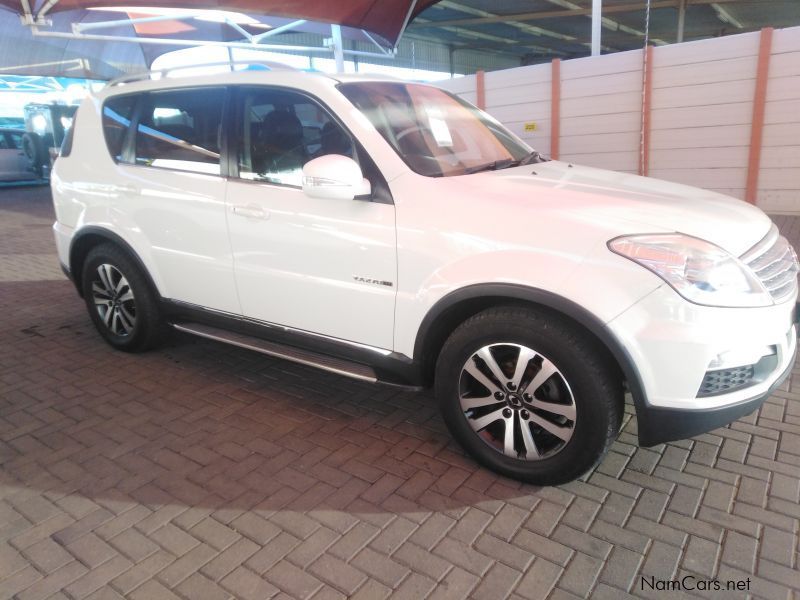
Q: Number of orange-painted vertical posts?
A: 4